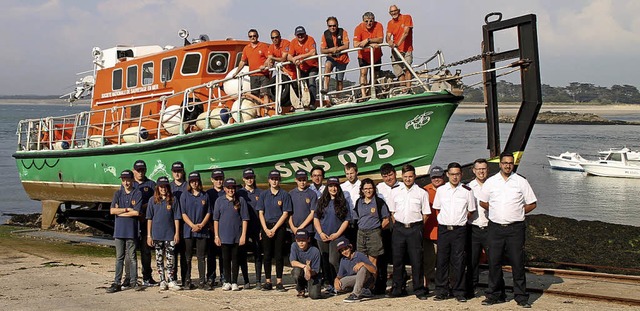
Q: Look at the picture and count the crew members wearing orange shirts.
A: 7